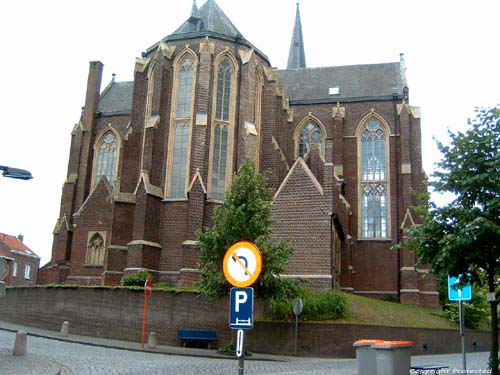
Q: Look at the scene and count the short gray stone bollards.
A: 3